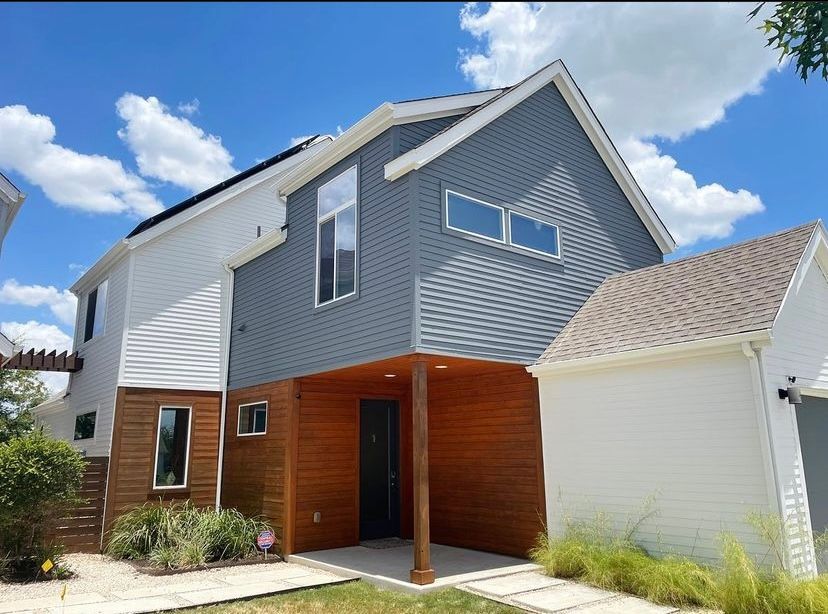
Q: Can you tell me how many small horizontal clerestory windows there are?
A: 2